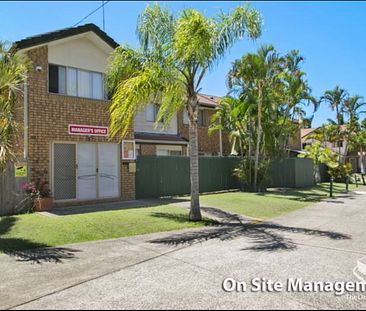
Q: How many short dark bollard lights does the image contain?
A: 3